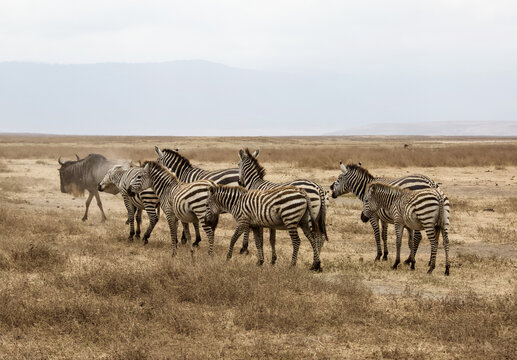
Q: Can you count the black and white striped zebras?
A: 7